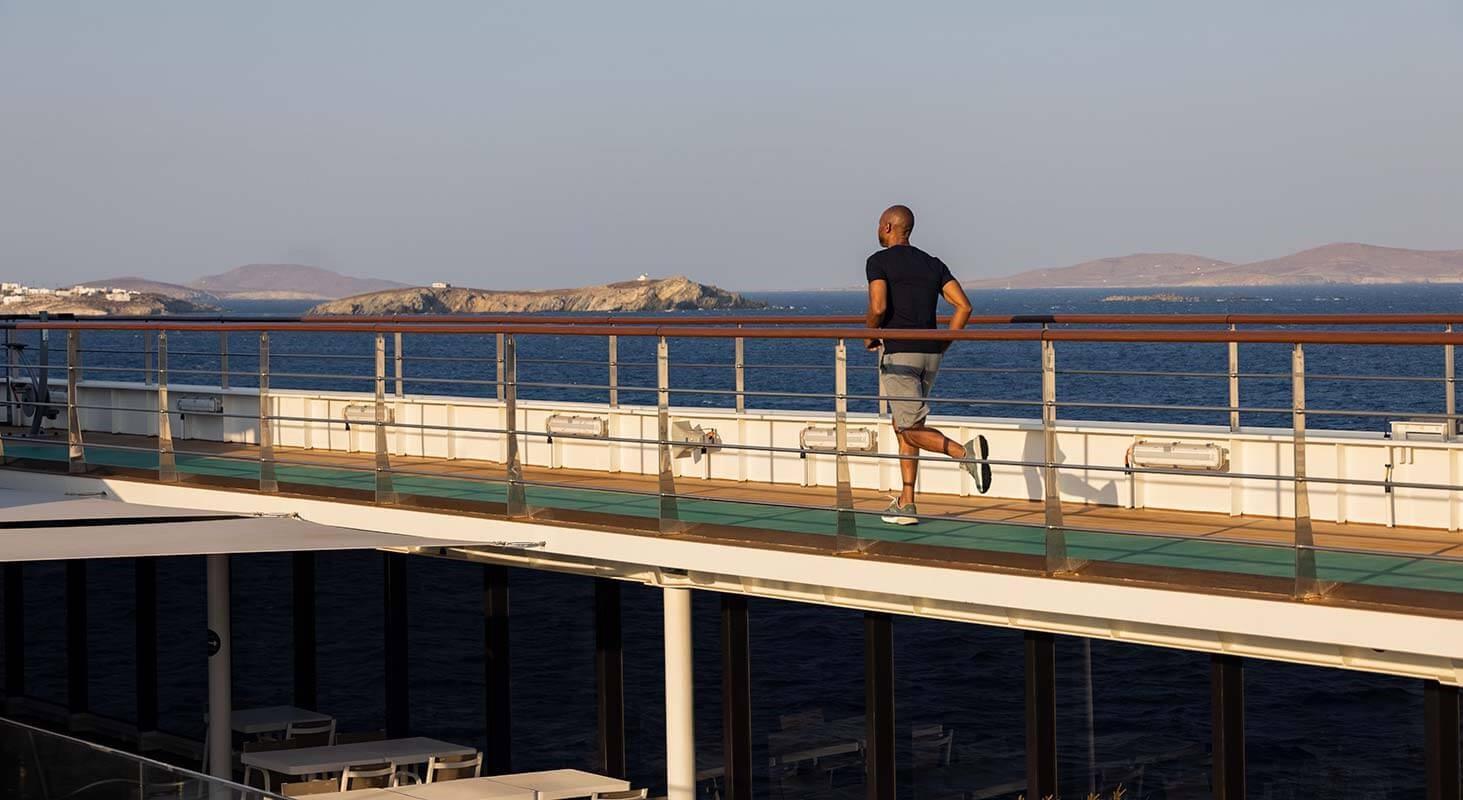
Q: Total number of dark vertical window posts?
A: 12